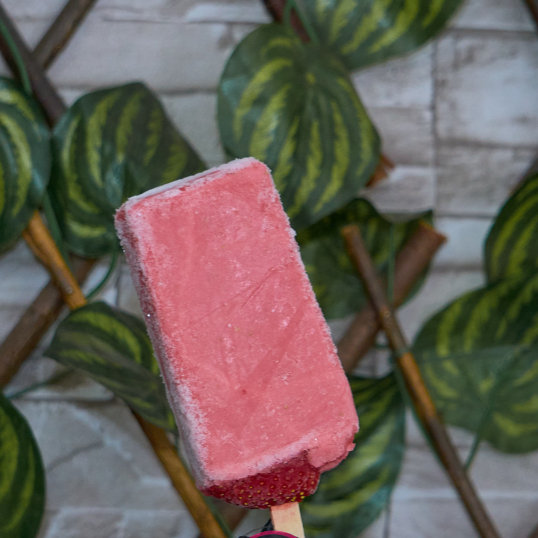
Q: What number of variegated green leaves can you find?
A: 10